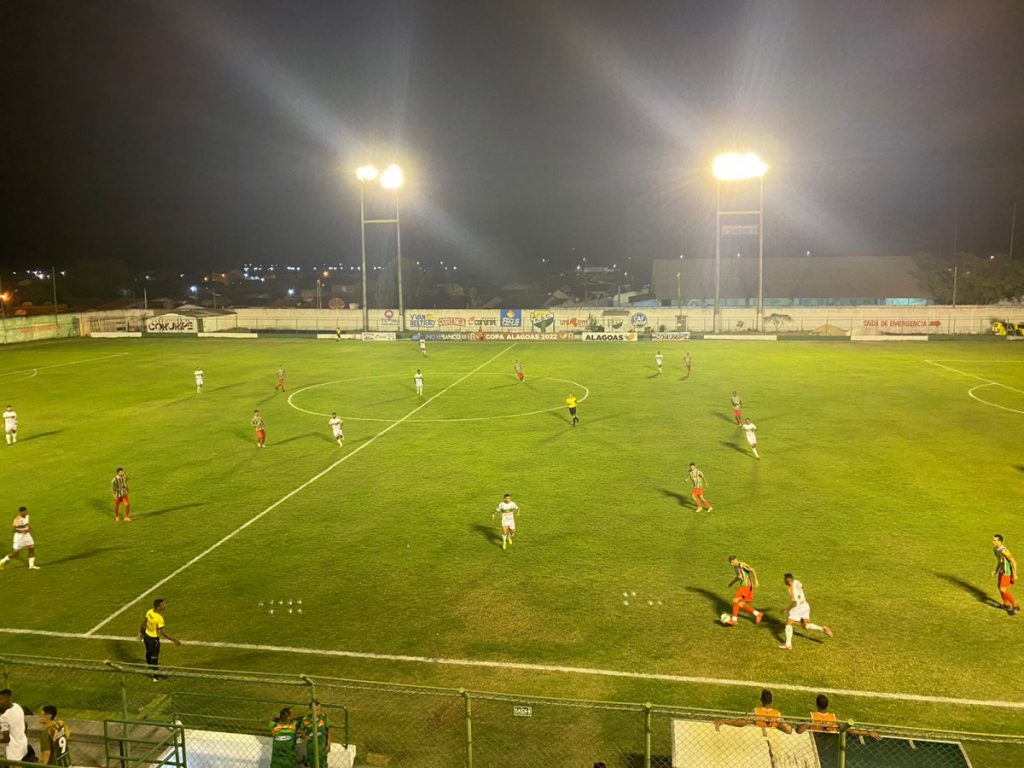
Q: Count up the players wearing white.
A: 10